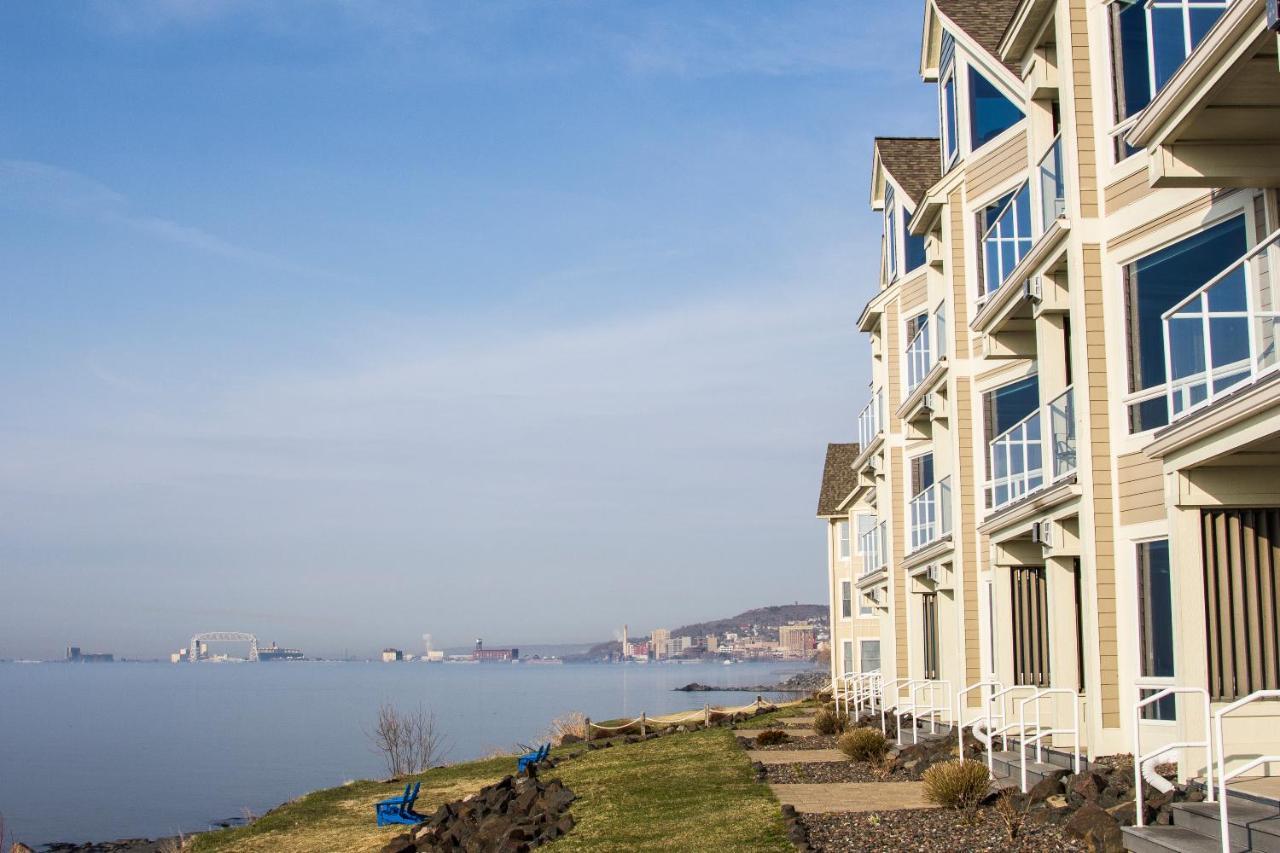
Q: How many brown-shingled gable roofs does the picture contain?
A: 3